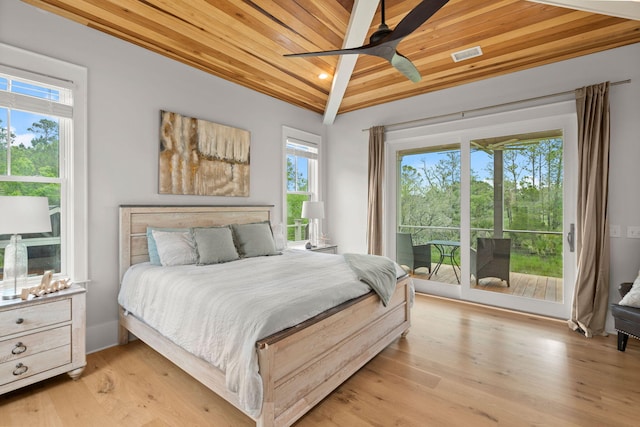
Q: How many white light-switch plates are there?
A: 2